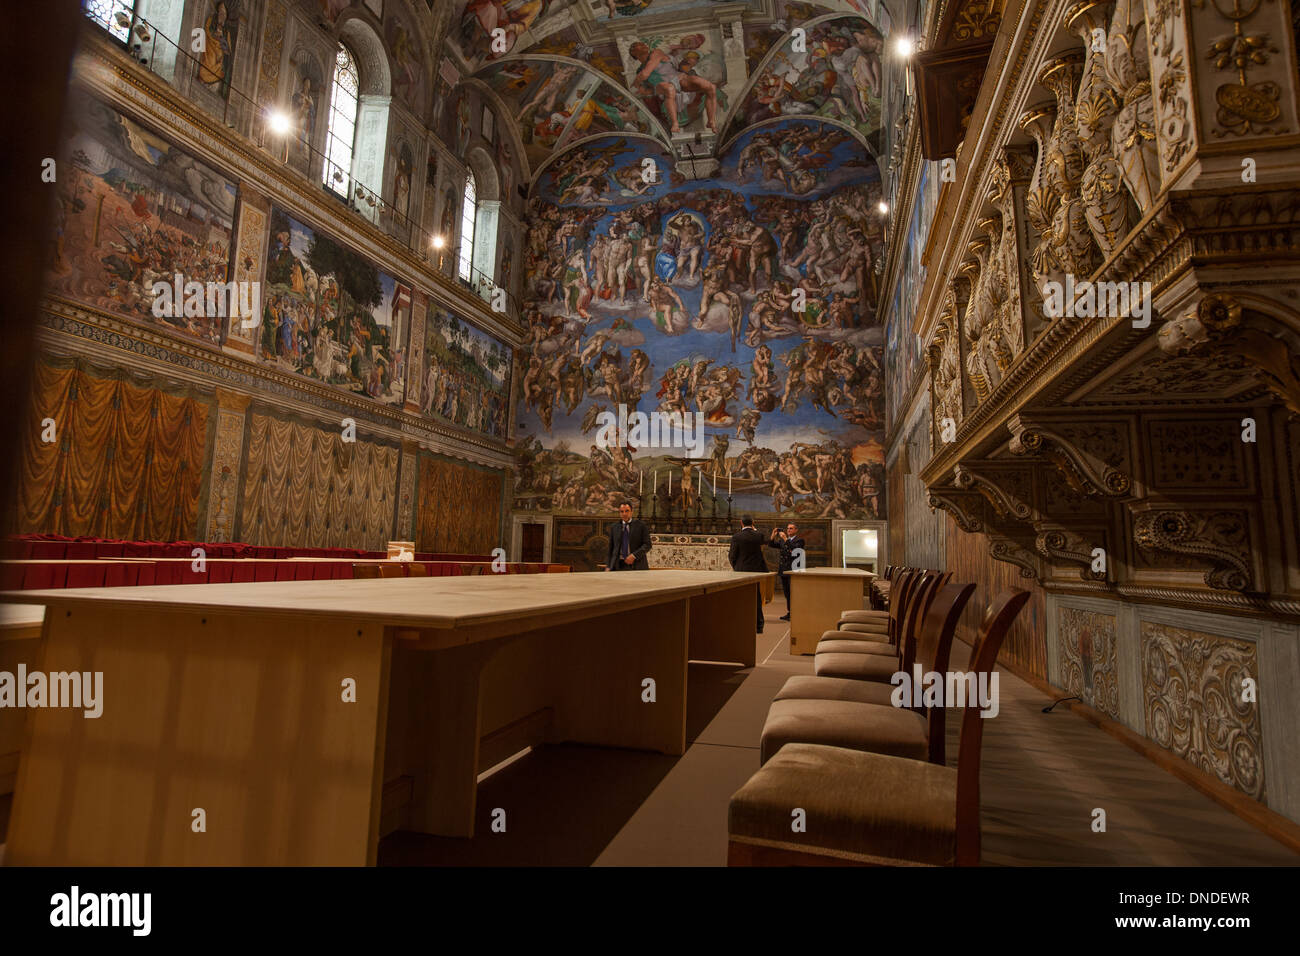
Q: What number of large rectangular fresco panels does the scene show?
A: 3